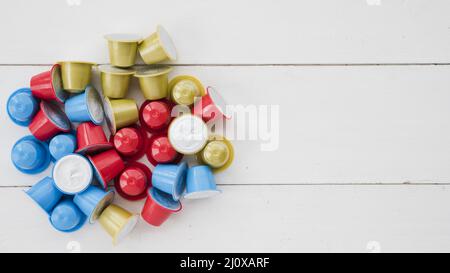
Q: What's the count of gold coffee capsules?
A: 9